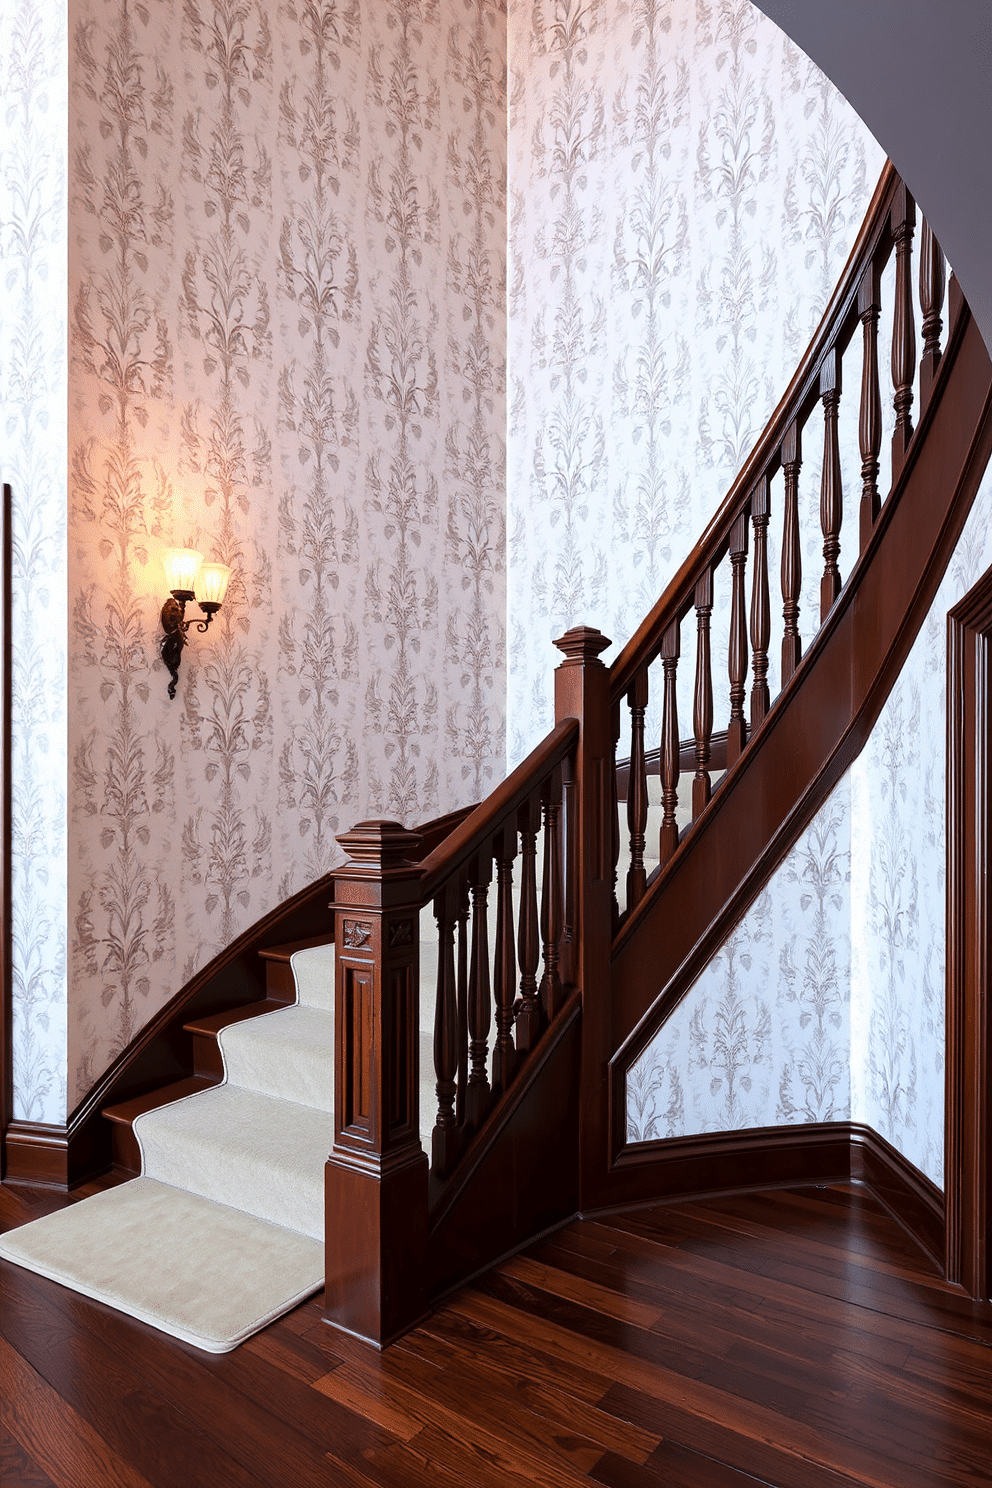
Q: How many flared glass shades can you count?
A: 2